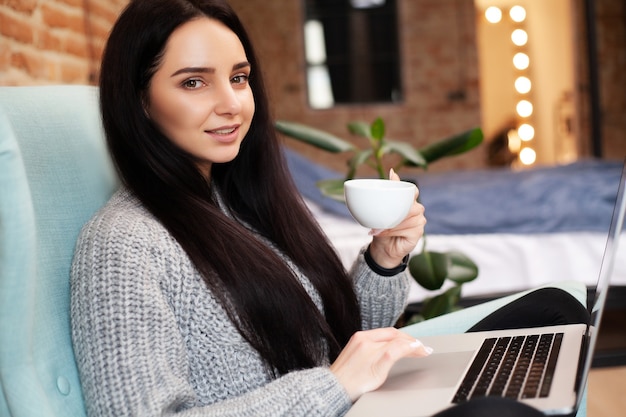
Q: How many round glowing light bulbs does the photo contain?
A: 8